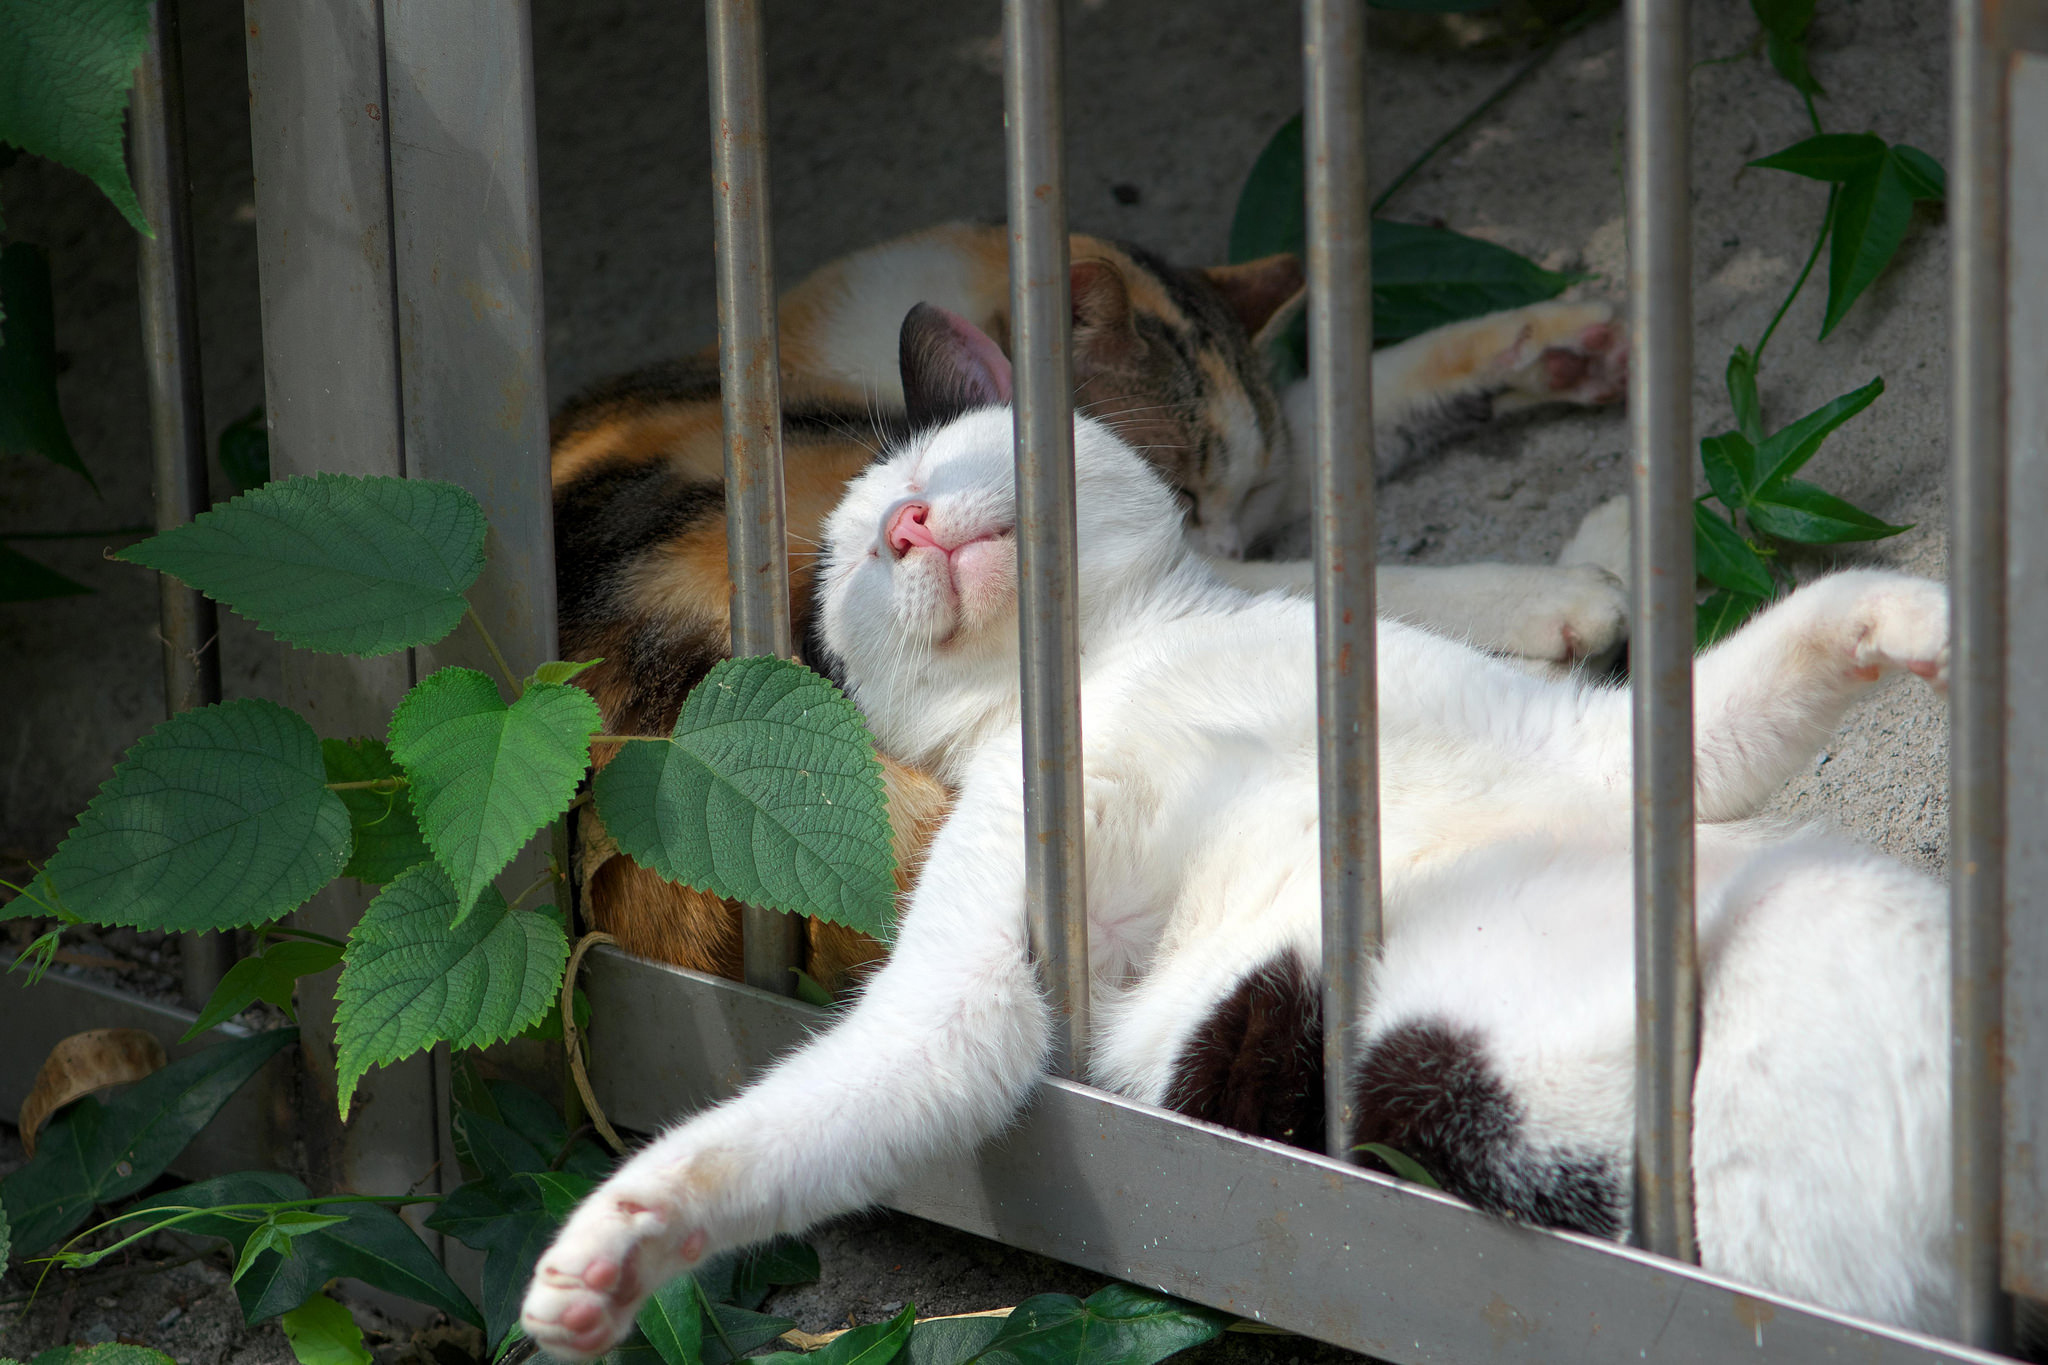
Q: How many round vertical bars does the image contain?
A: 6